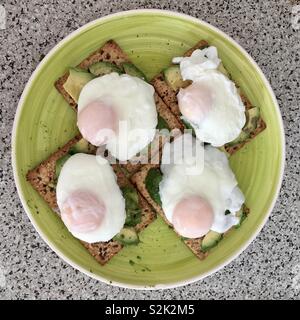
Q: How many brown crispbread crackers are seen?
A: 4